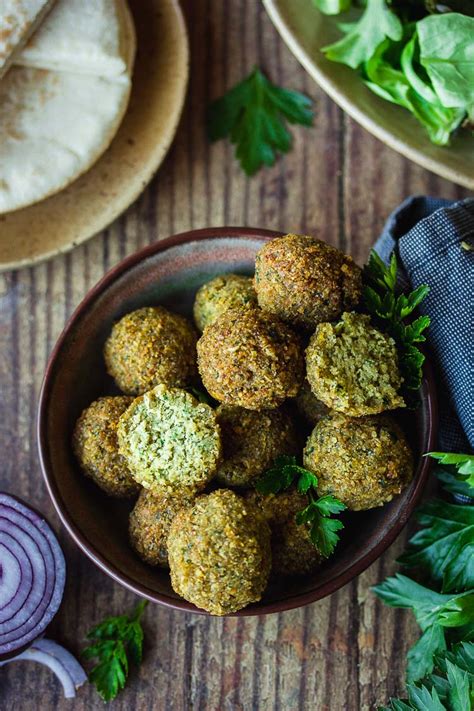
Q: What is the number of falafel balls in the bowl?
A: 13